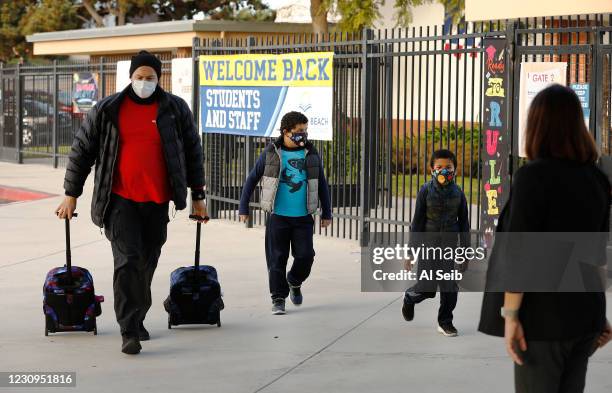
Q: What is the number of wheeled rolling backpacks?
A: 2